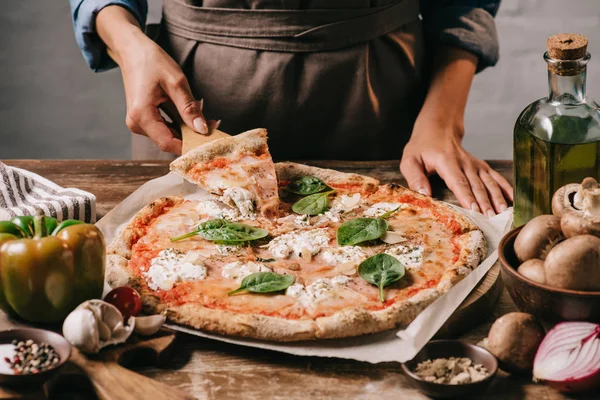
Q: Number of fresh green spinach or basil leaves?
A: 6